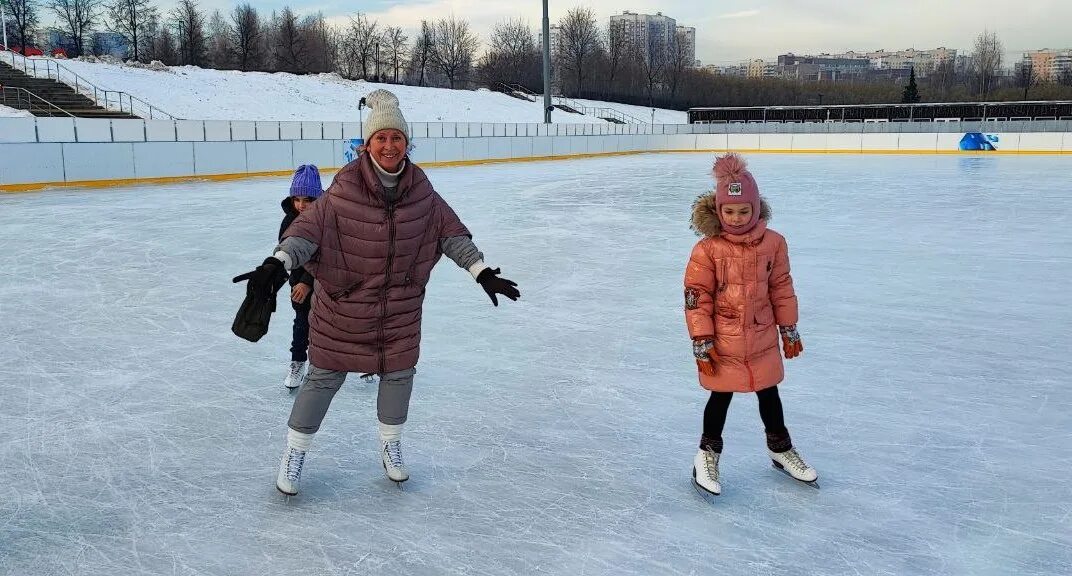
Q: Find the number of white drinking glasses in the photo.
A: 0